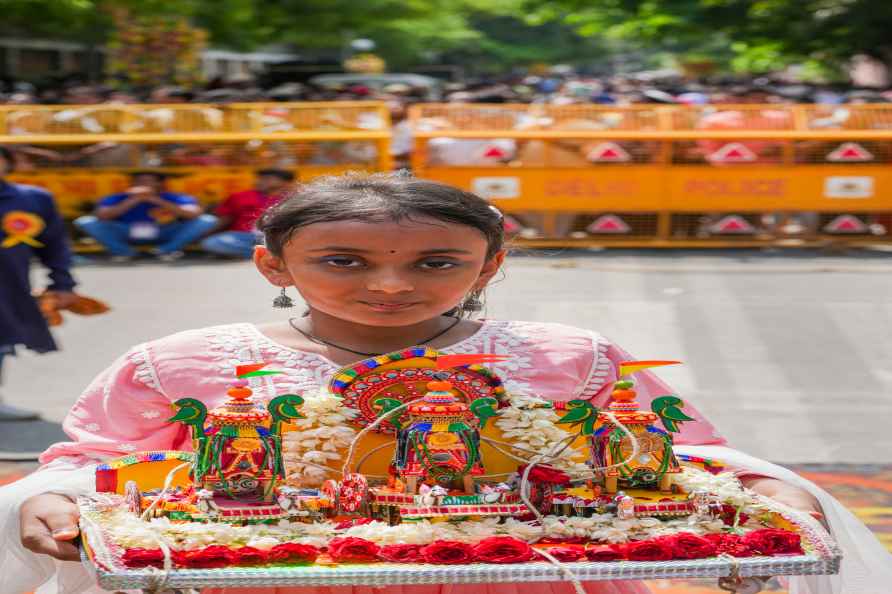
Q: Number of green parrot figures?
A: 6